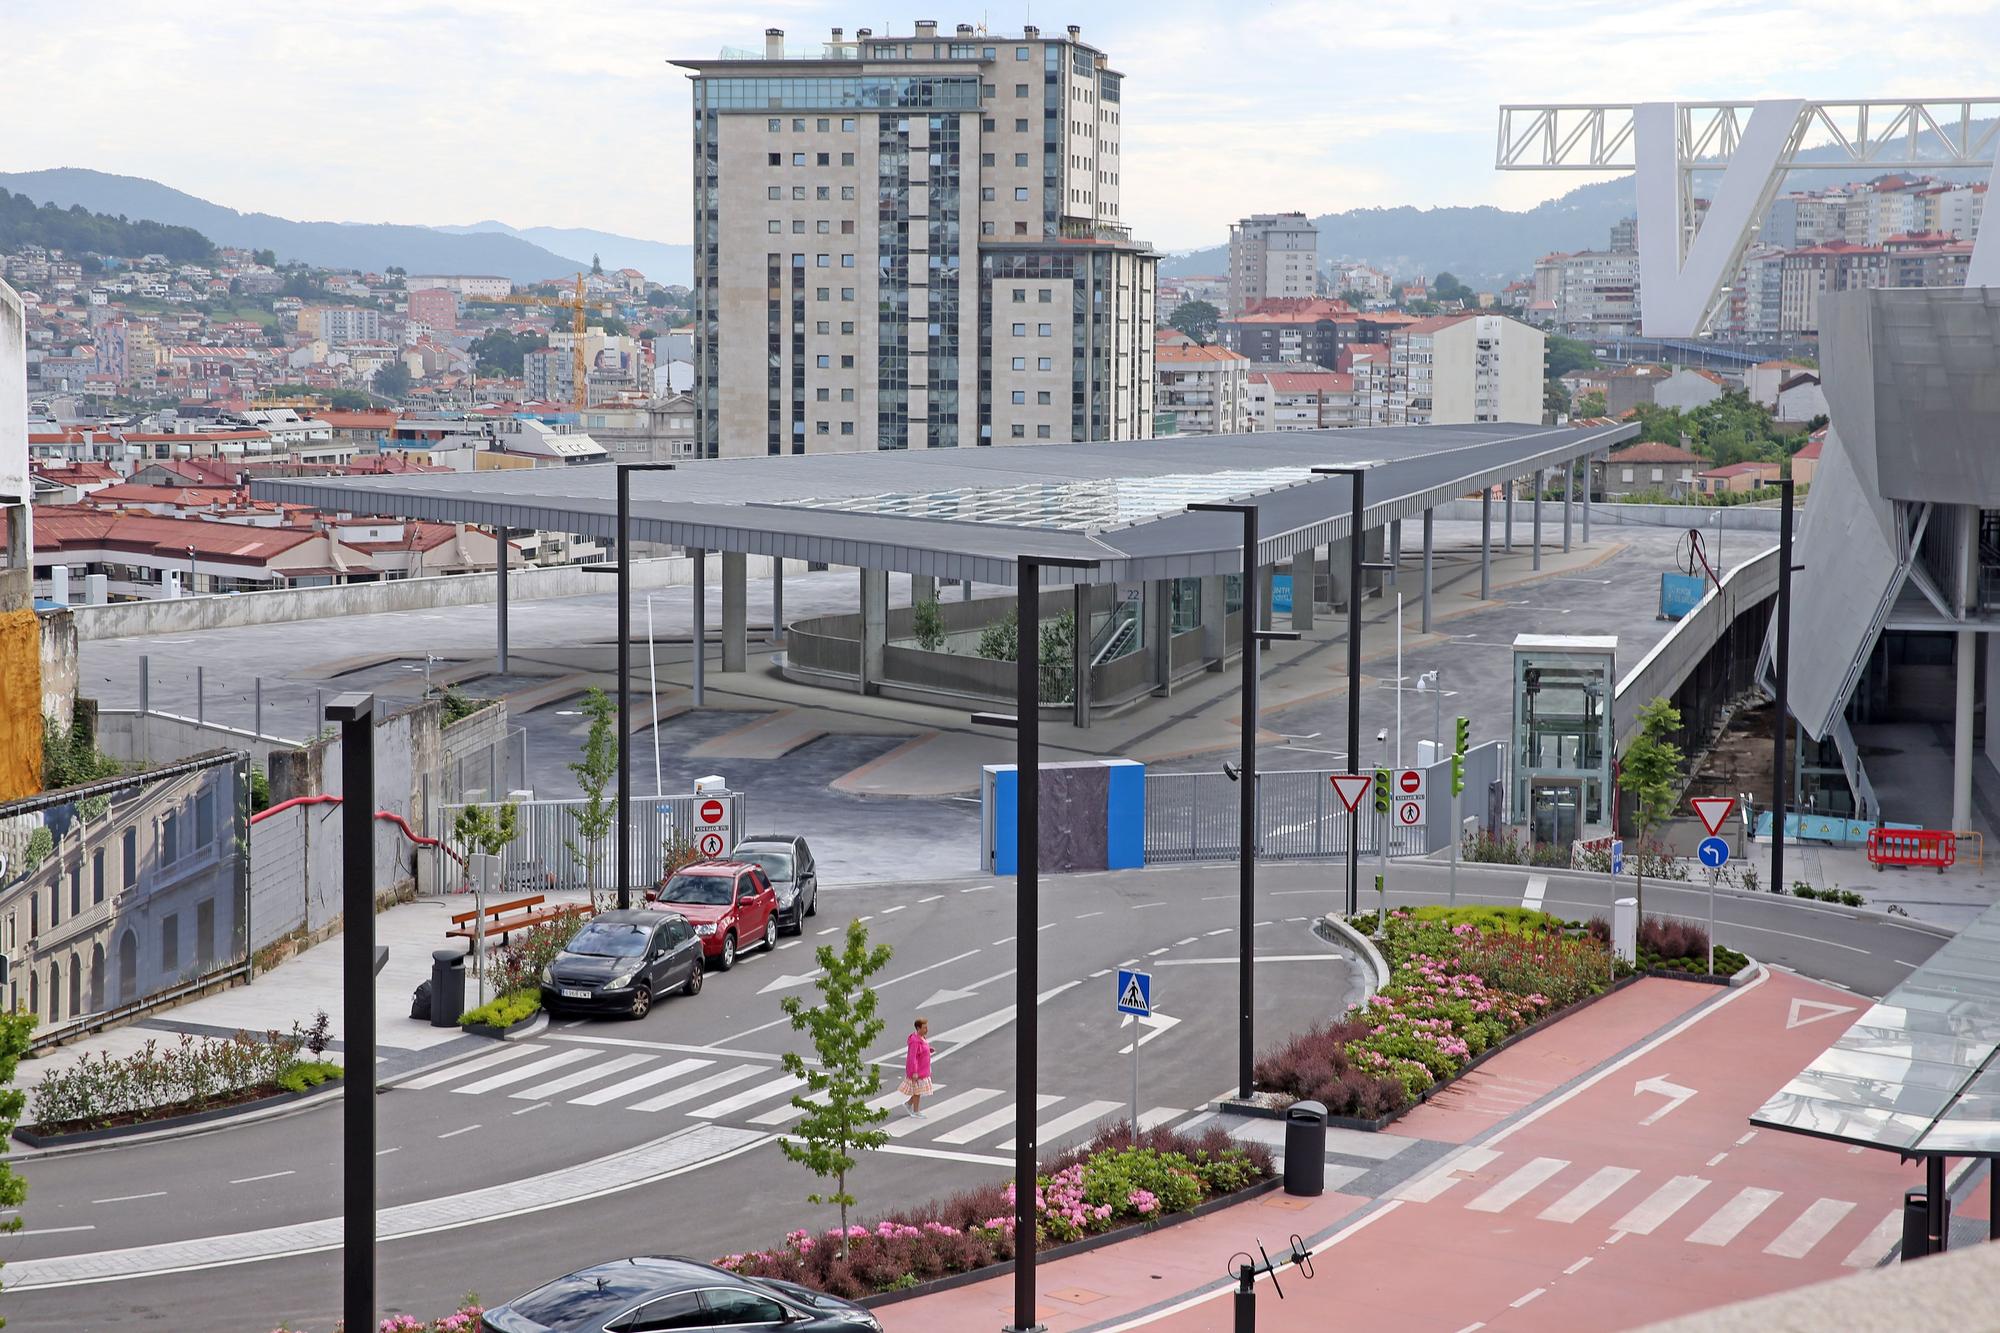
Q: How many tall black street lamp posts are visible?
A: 6